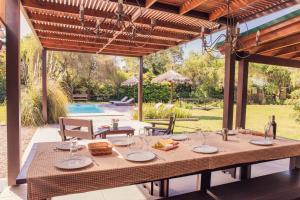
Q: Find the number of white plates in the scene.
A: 8